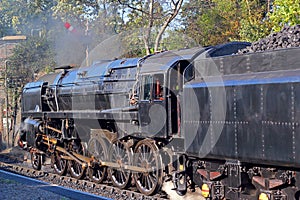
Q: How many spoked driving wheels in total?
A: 5